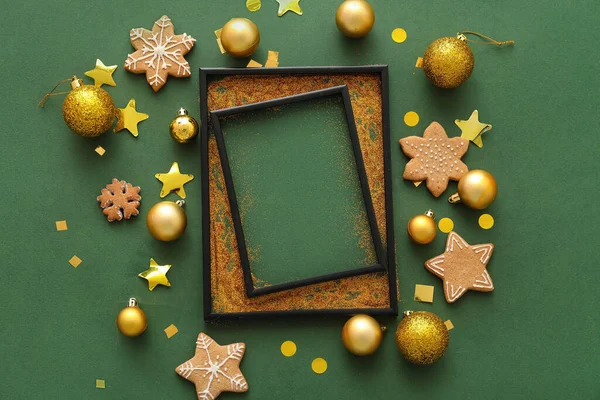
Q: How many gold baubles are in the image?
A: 11